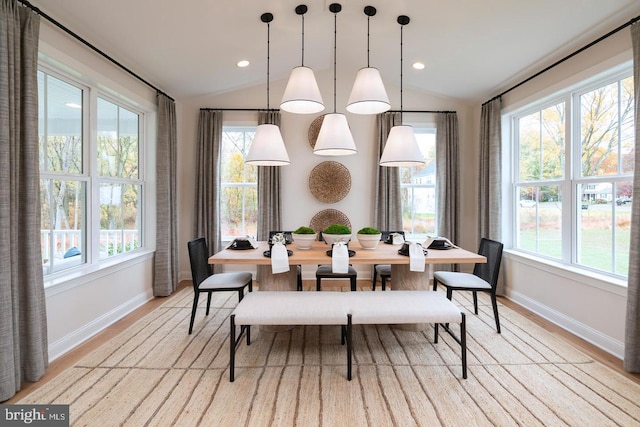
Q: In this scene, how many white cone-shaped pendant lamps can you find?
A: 5